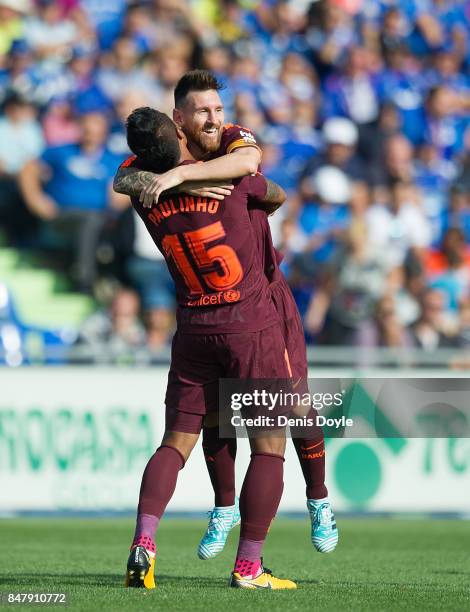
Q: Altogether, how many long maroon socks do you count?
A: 4